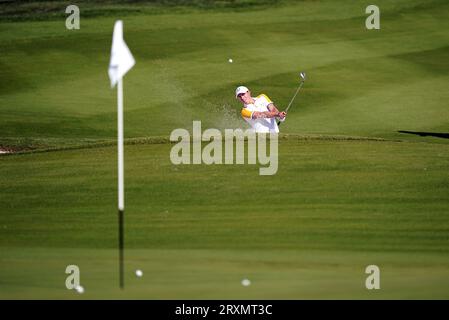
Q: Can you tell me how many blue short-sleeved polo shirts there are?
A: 0